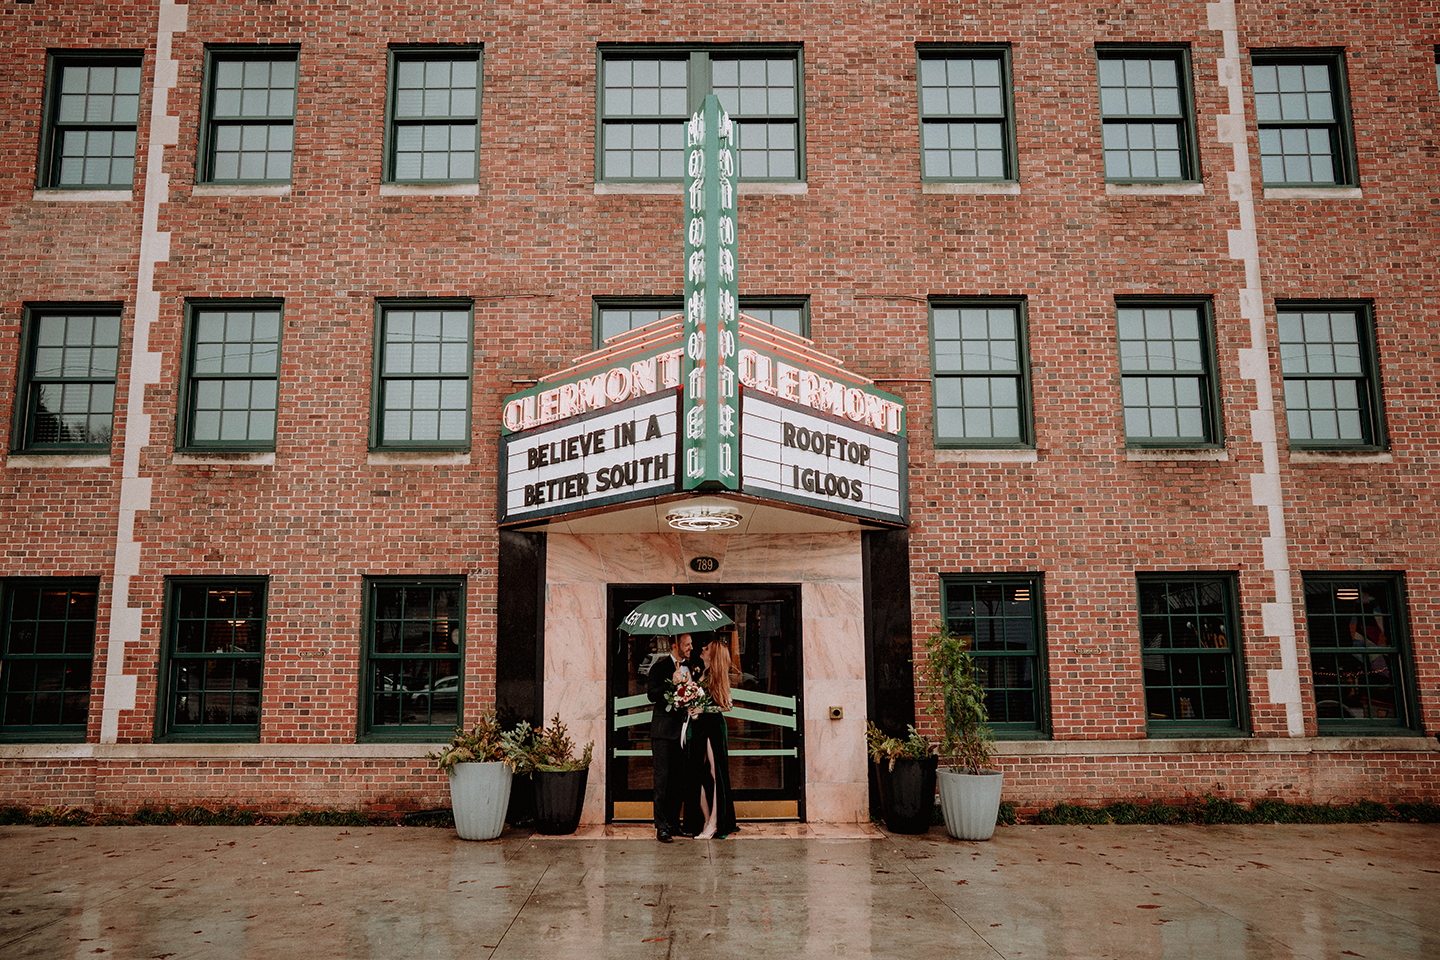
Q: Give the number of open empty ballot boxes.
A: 0